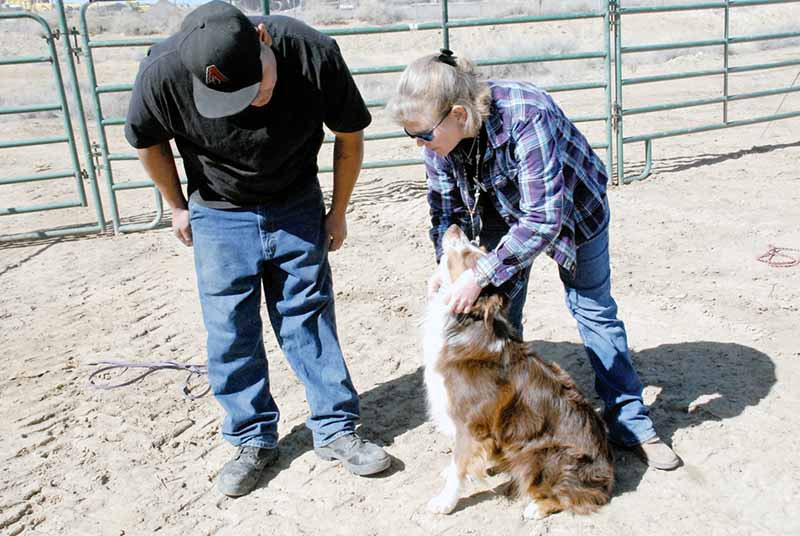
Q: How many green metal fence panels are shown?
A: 3